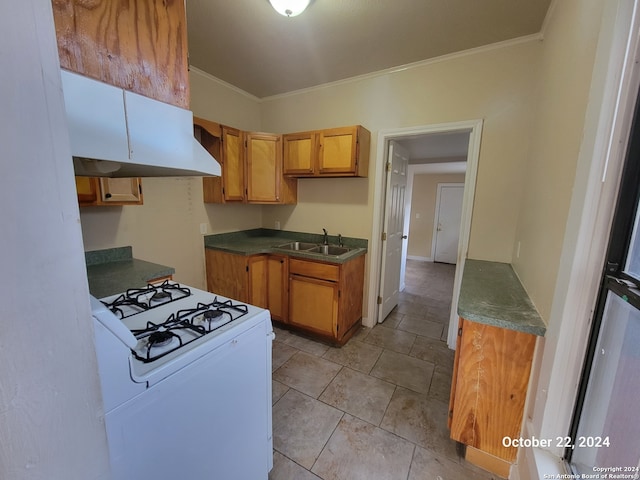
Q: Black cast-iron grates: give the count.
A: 4